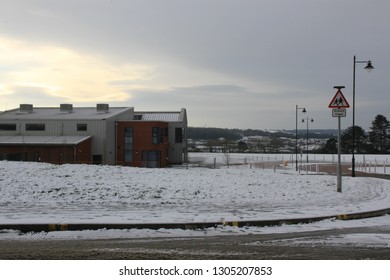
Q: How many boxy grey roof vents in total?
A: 3